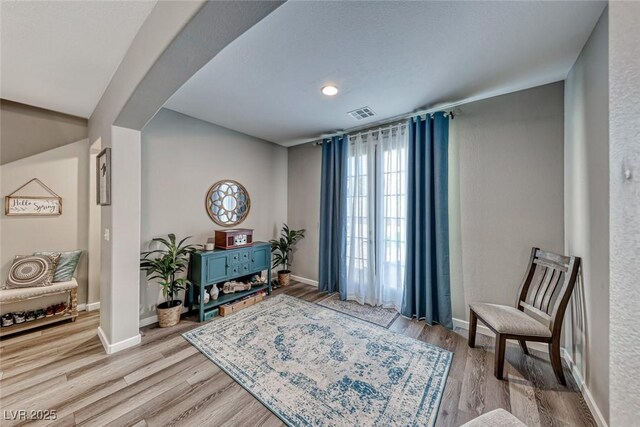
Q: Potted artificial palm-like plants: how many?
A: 2